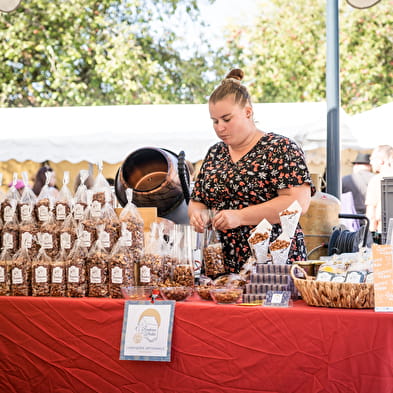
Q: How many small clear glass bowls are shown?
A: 4